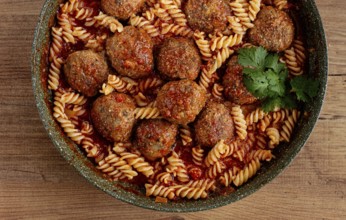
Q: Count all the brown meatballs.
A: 11